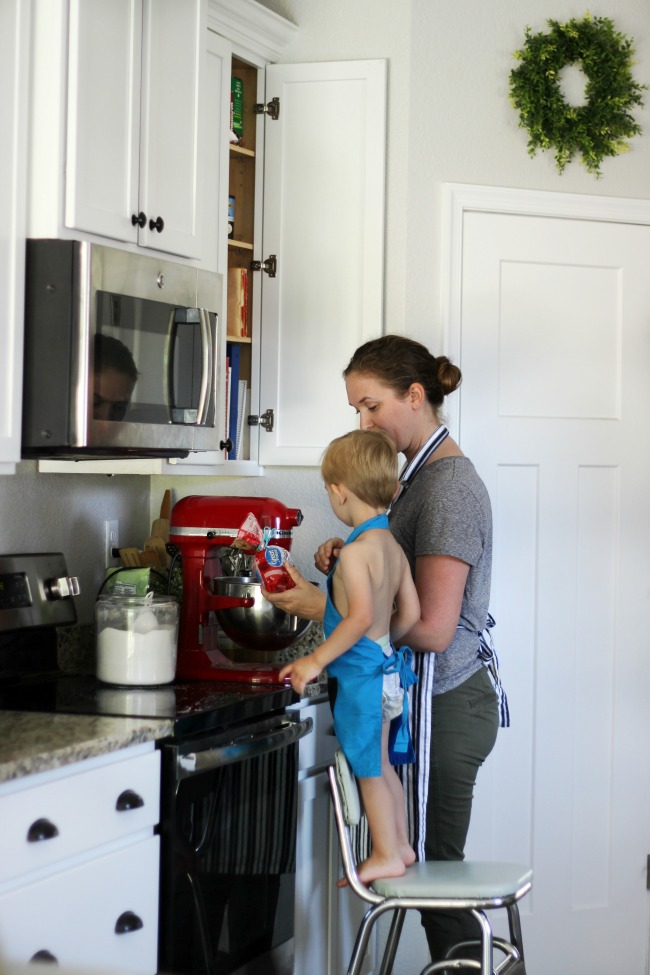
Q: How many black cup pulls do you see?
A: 4